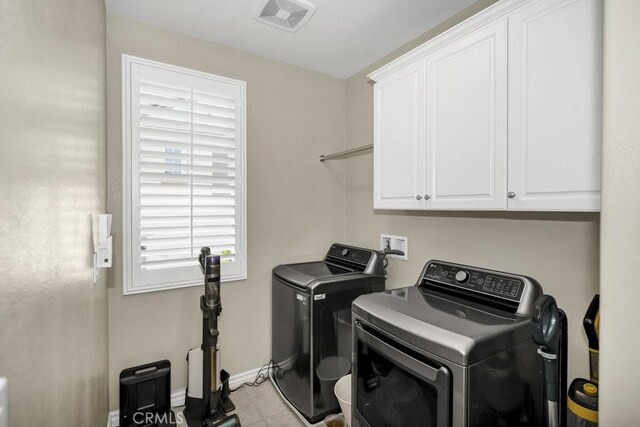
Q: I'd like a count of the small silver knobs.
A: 3